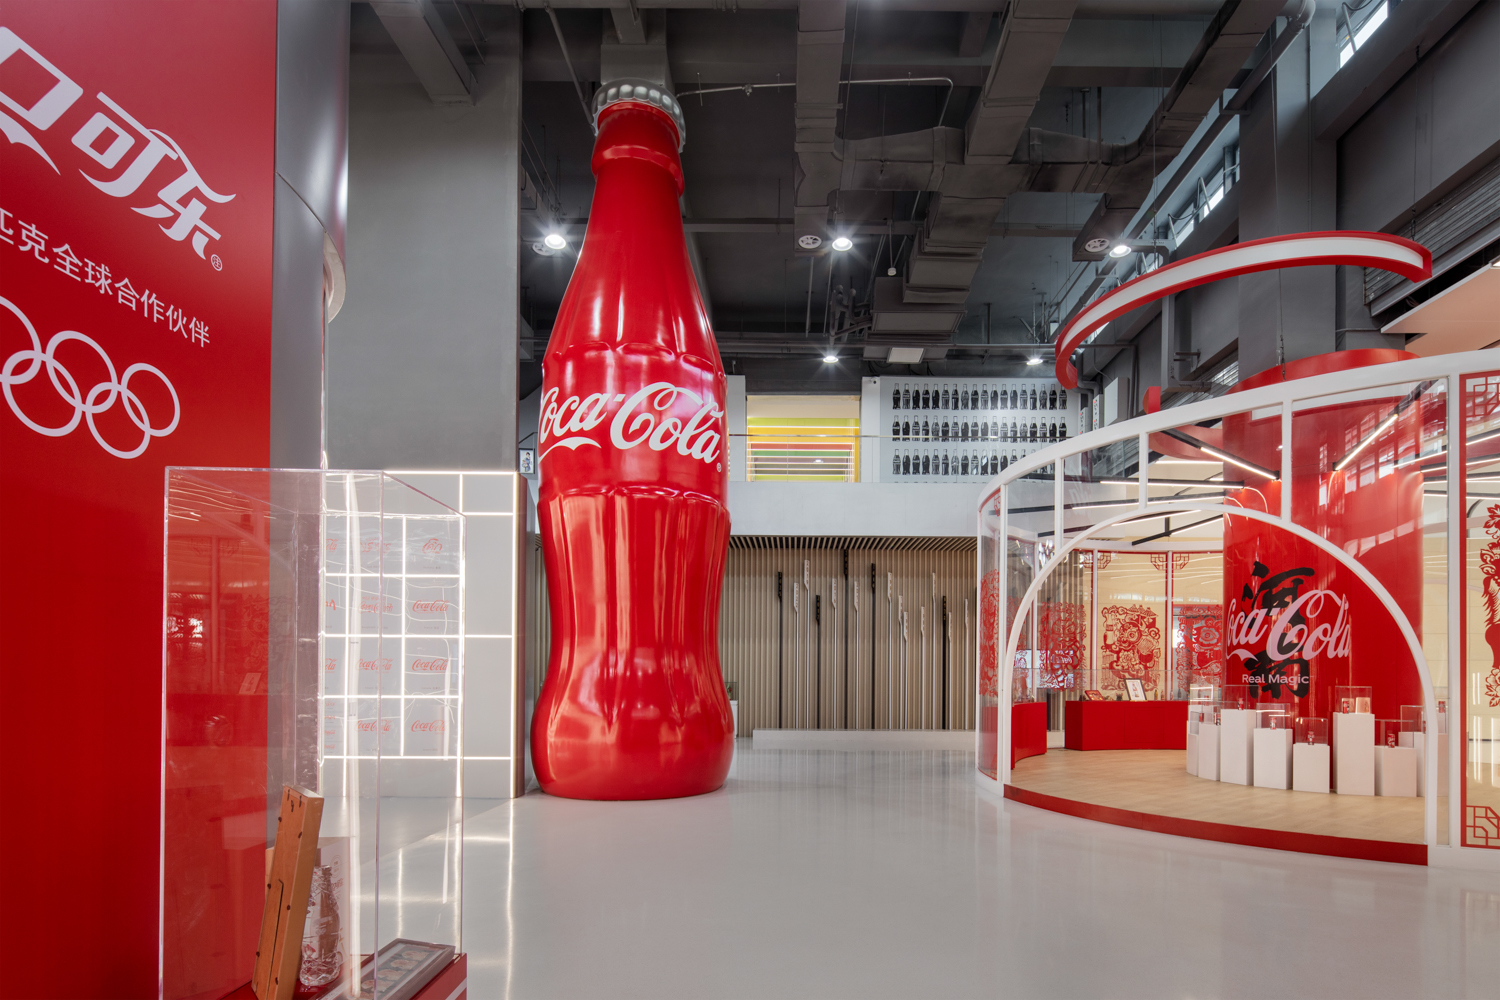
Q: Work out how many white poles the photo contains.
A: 11